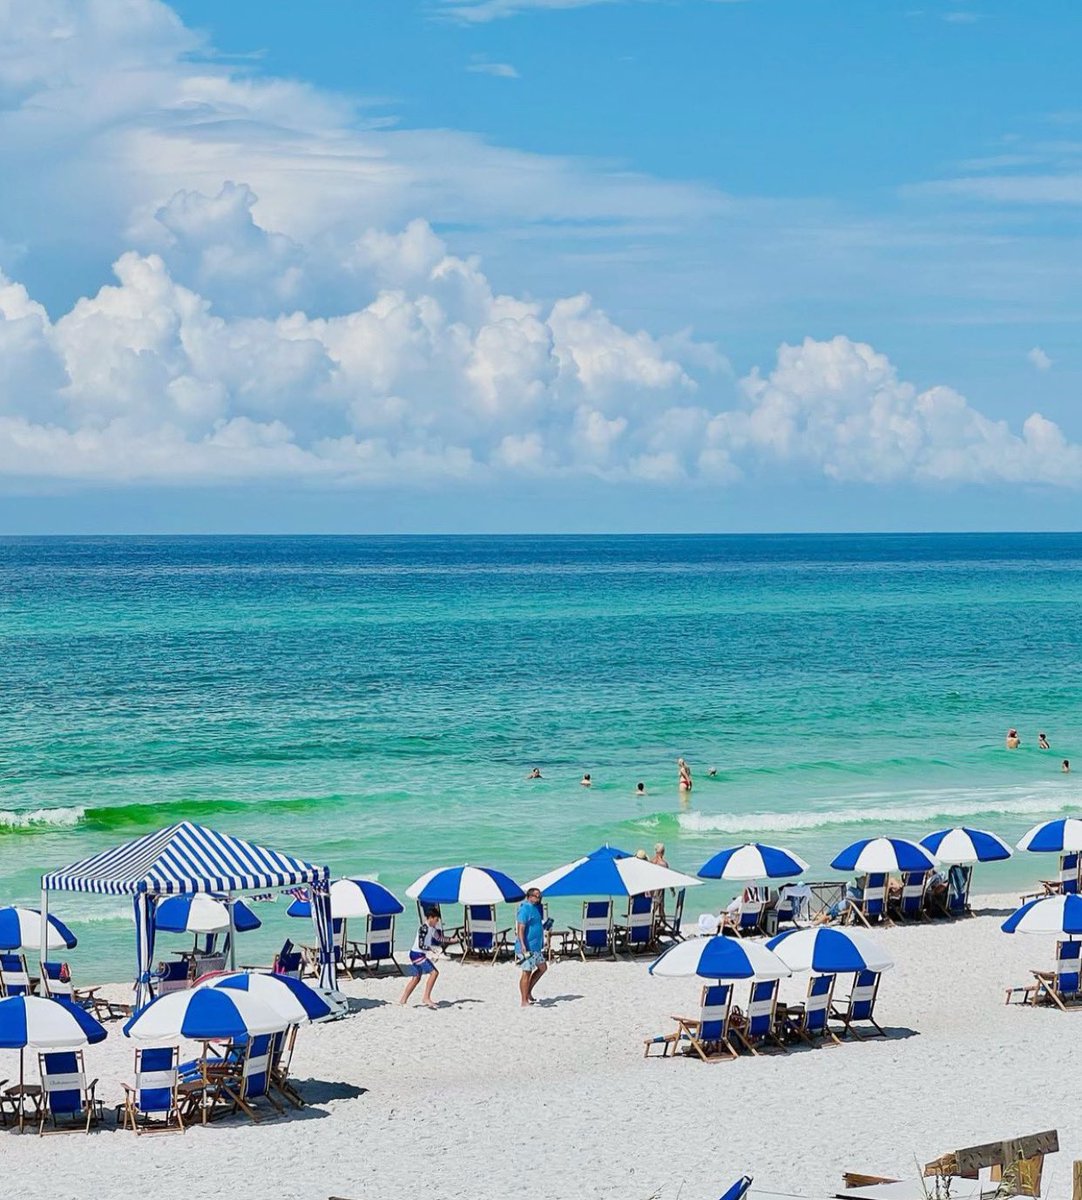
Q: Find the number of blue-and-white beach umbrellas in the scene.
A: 15